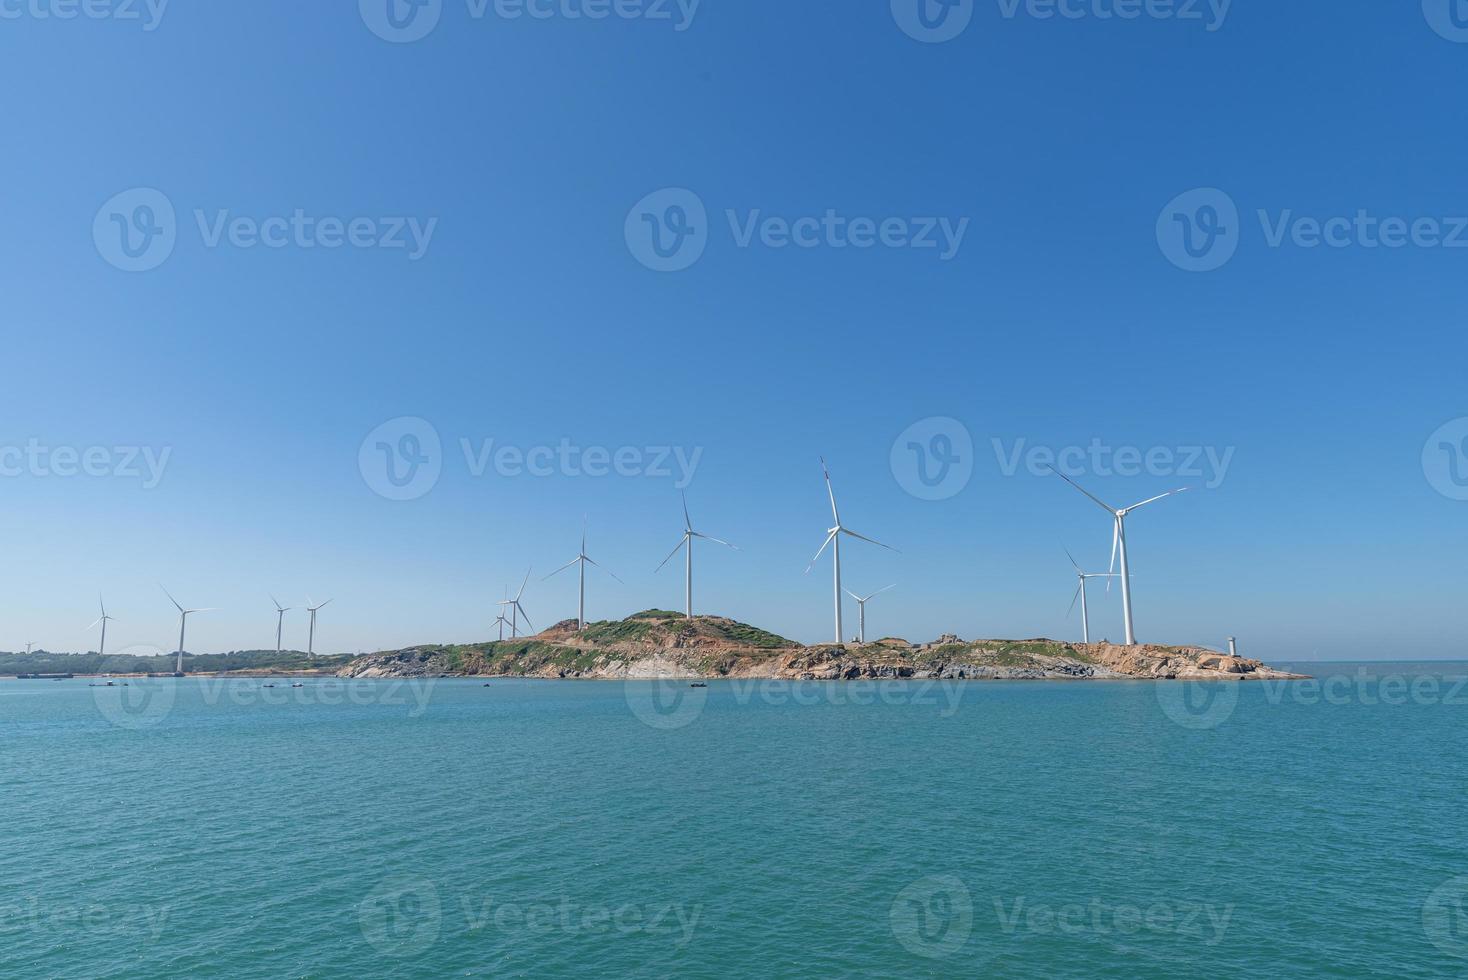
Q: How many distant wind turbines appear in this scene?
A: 13